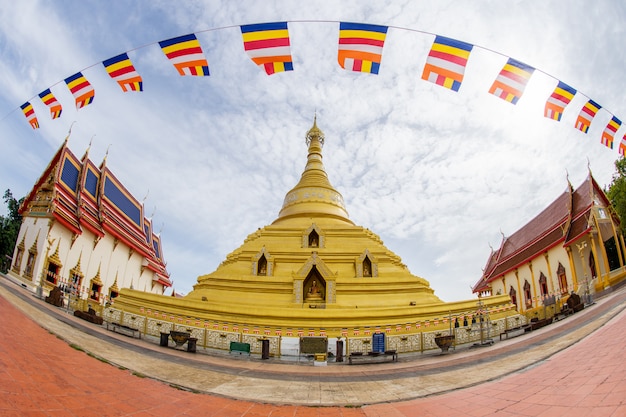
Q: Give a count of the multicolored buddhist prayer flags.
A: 13